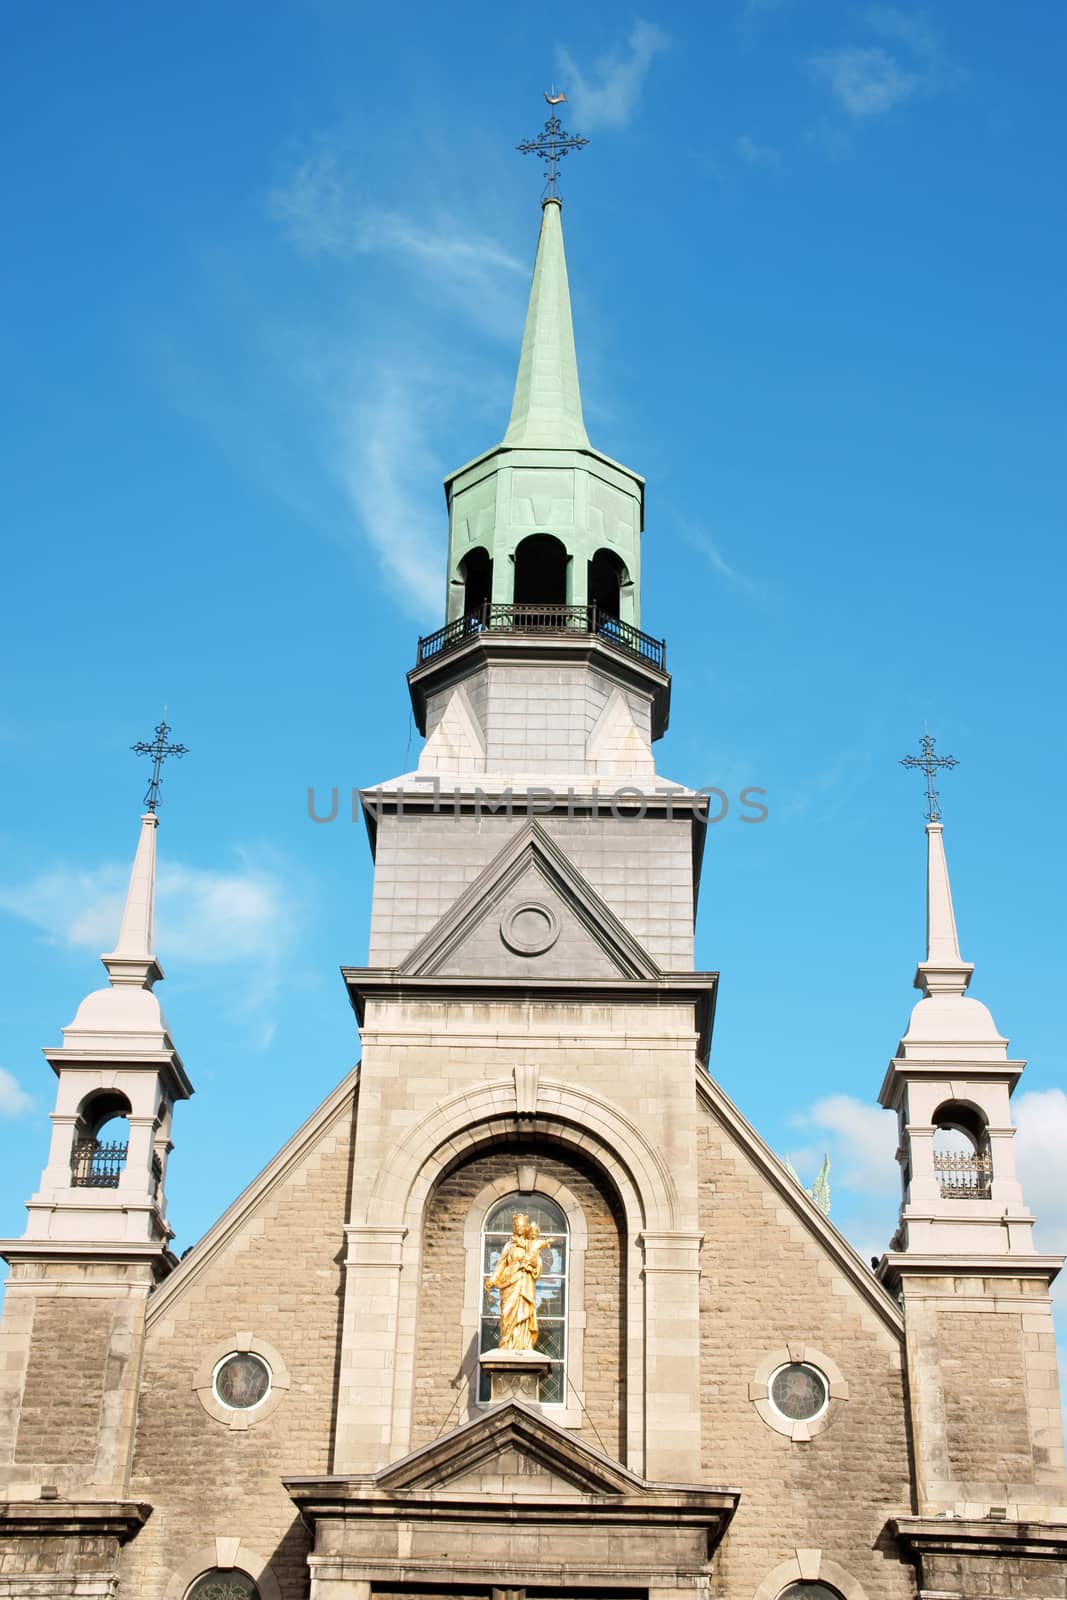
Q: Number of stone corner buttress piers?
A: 2